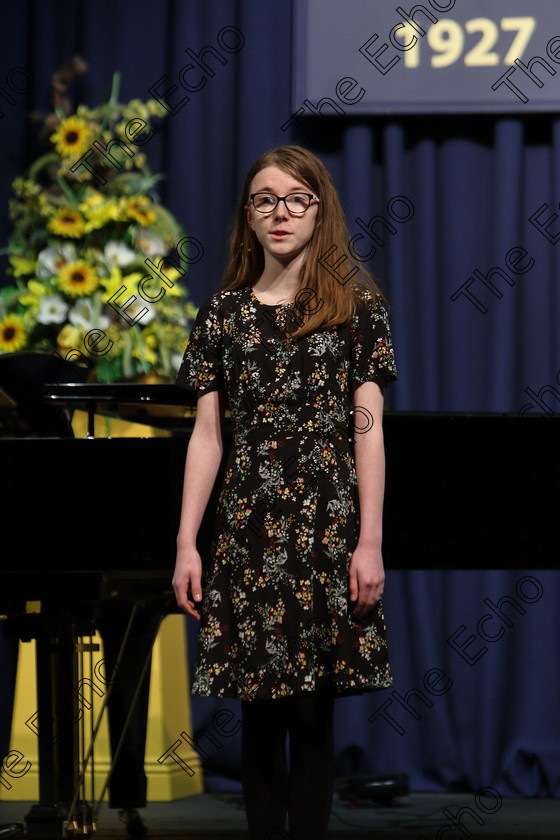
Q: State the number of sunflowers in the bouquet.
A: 5